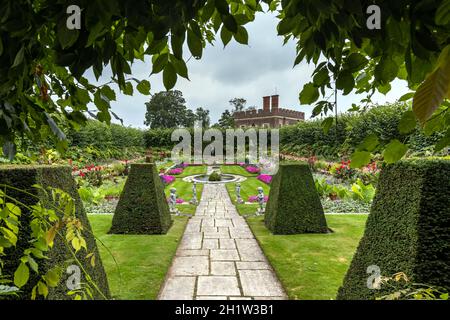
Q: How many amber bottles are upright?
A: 0